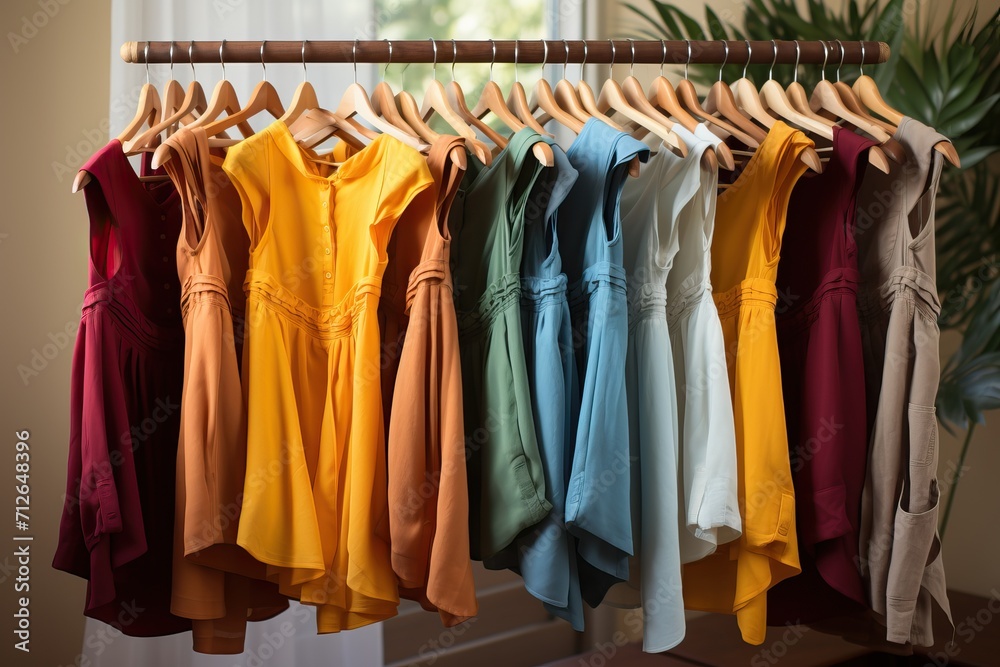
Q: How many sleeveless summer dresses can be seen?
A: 12